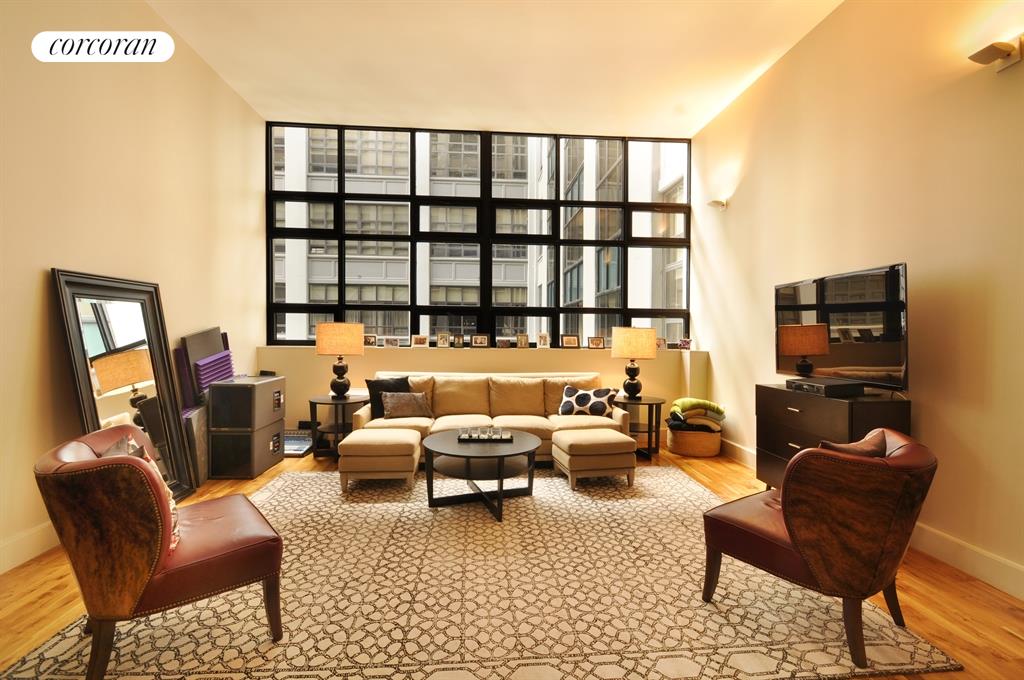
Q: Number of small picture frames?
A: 13